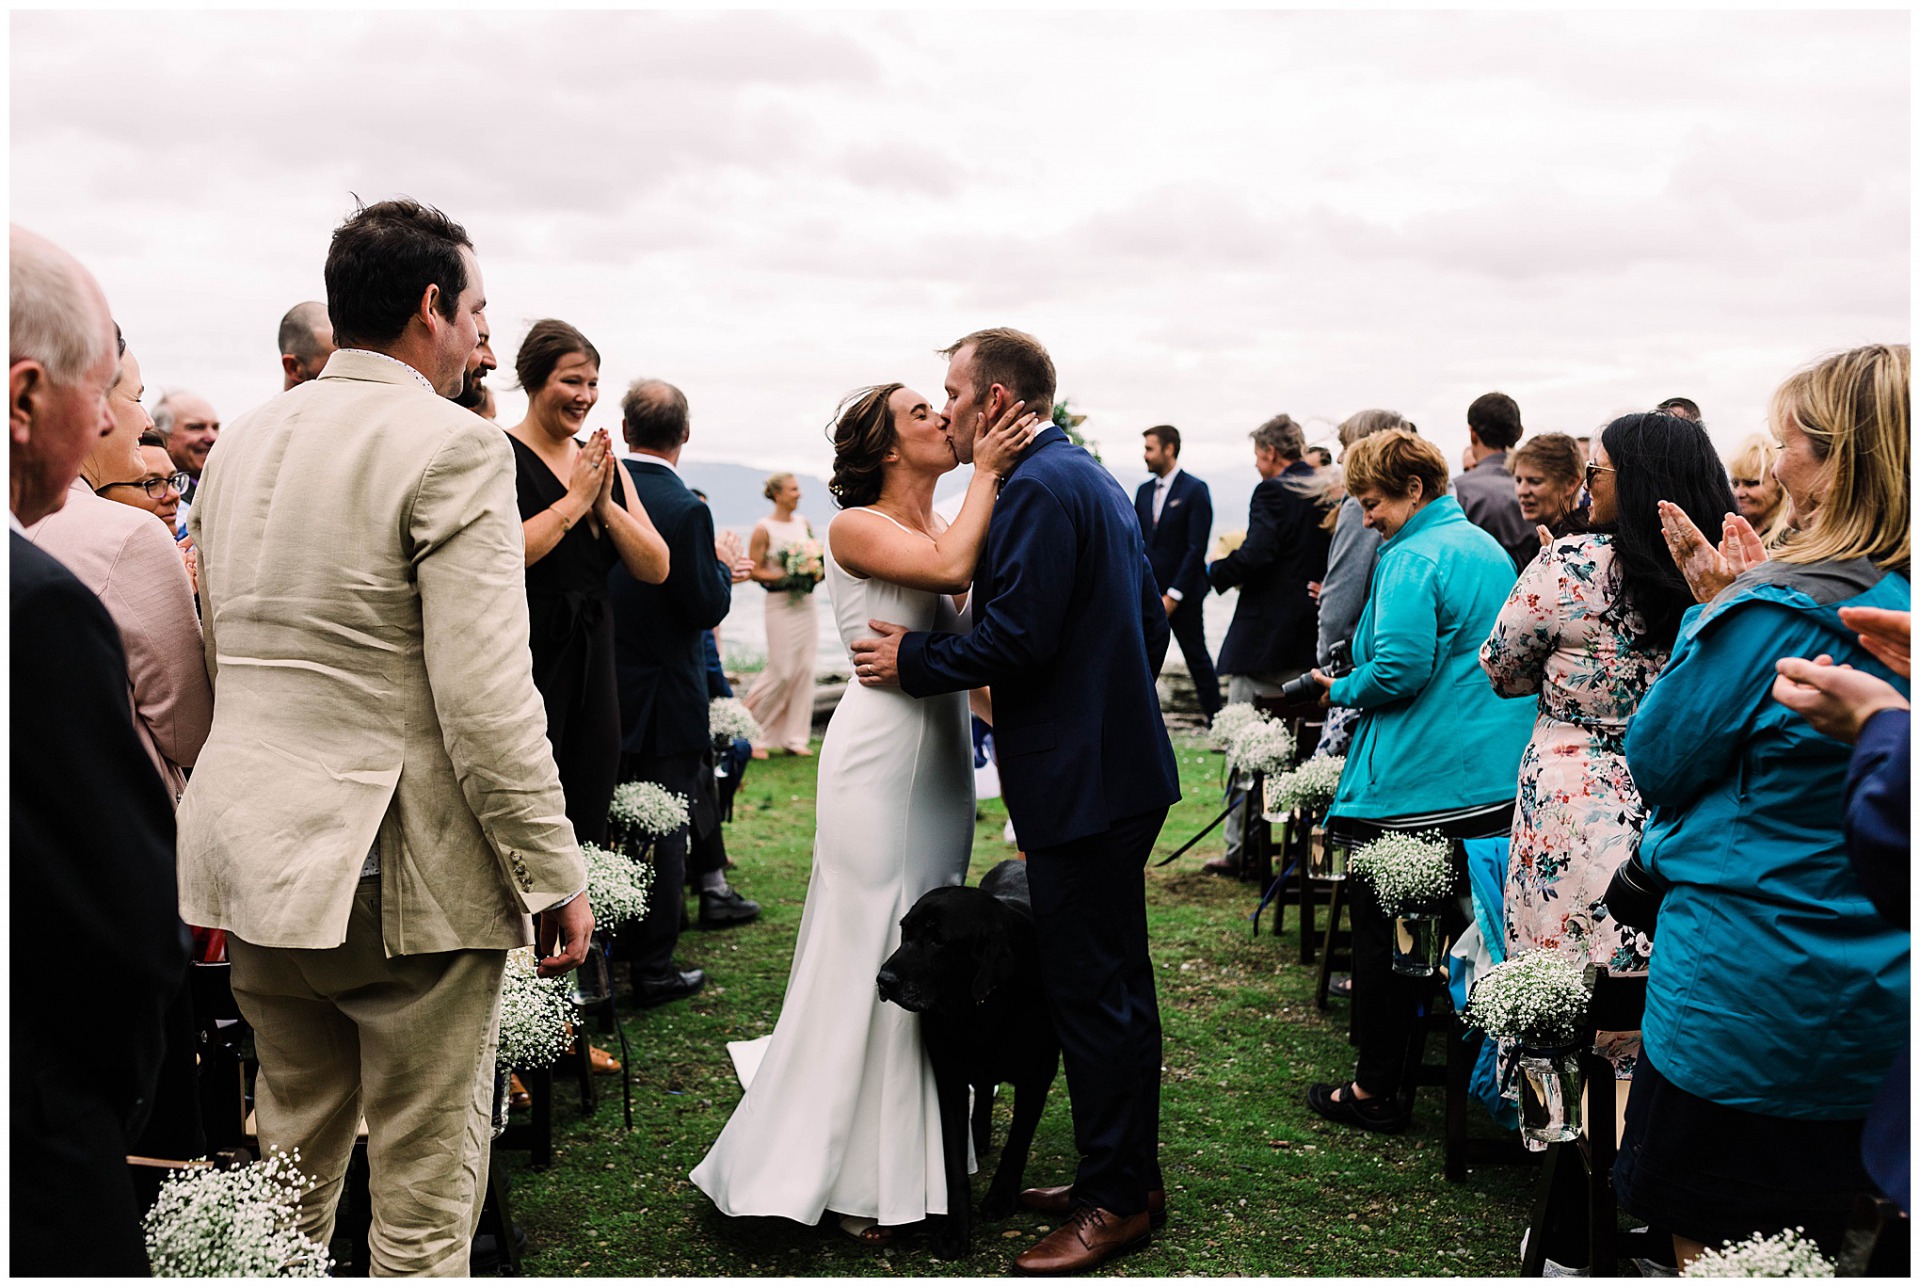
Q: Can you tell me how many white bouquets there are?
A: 11